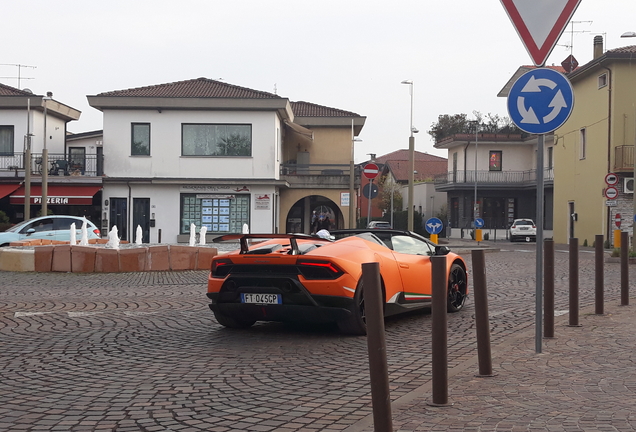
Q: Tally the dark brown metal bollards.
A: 7